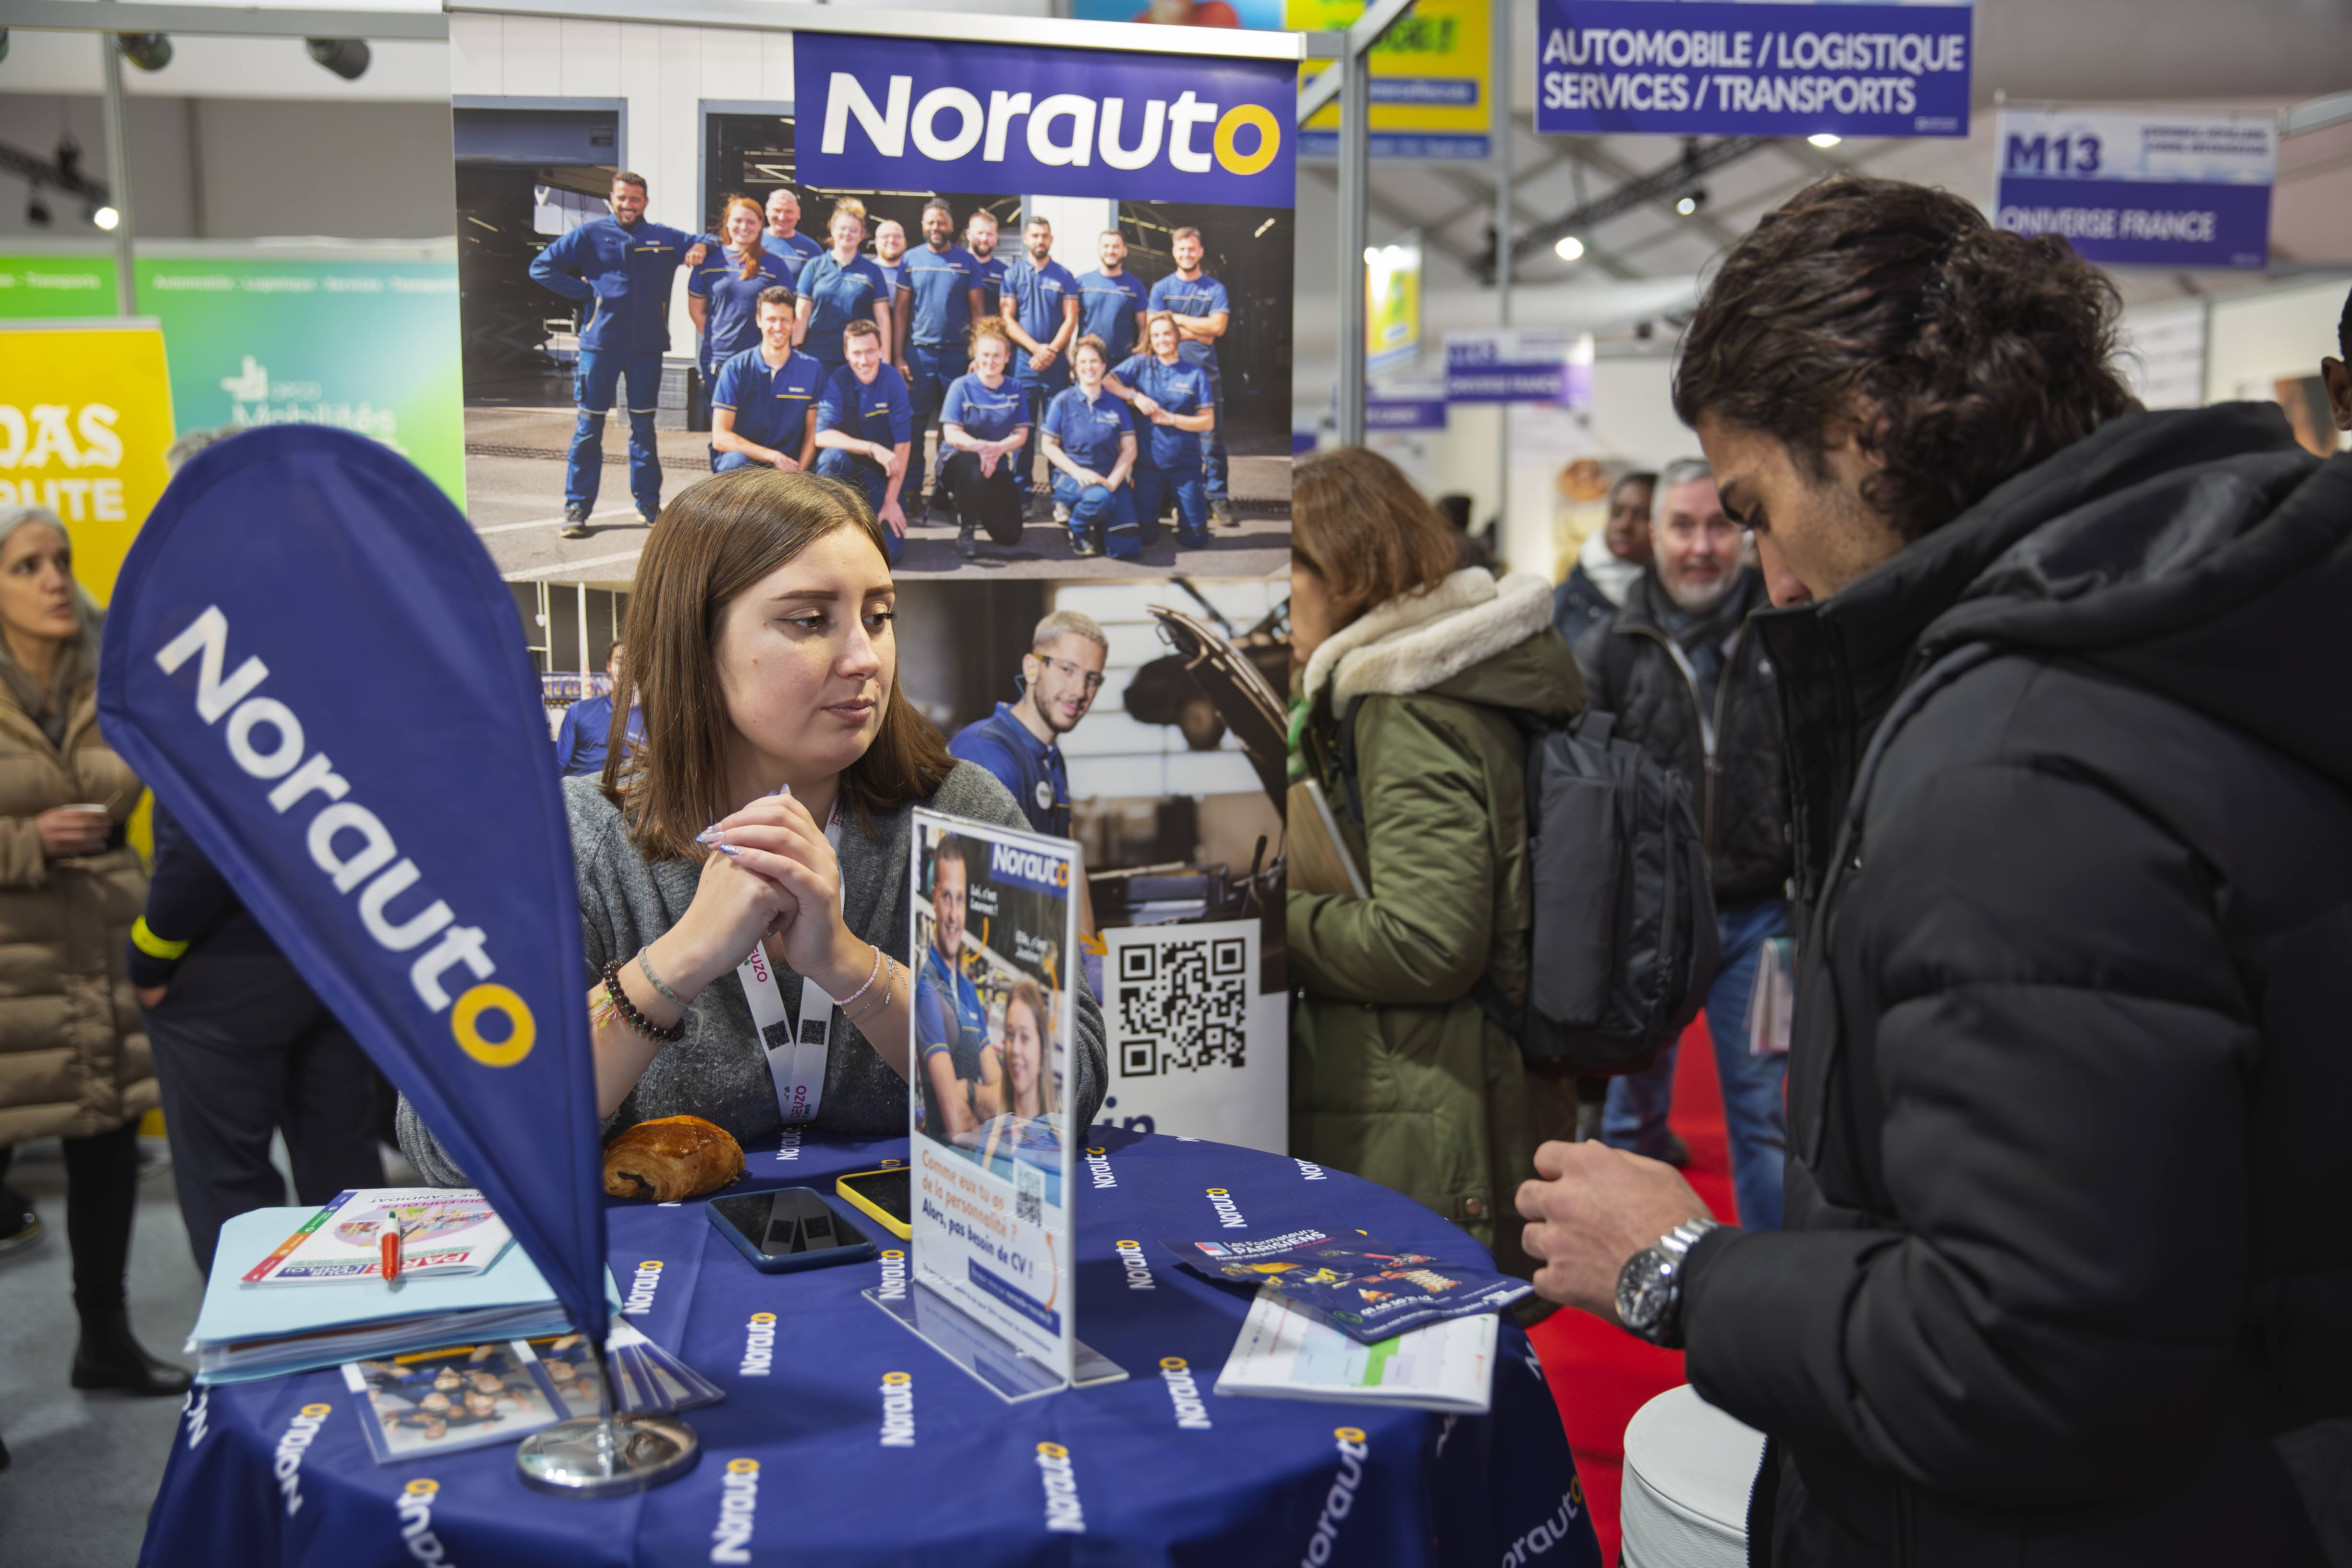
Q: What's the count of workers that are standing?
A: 10